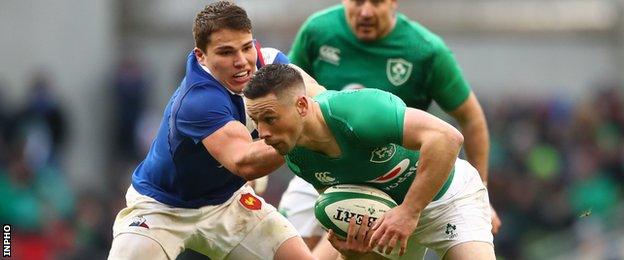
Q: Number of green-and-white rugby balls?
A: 1